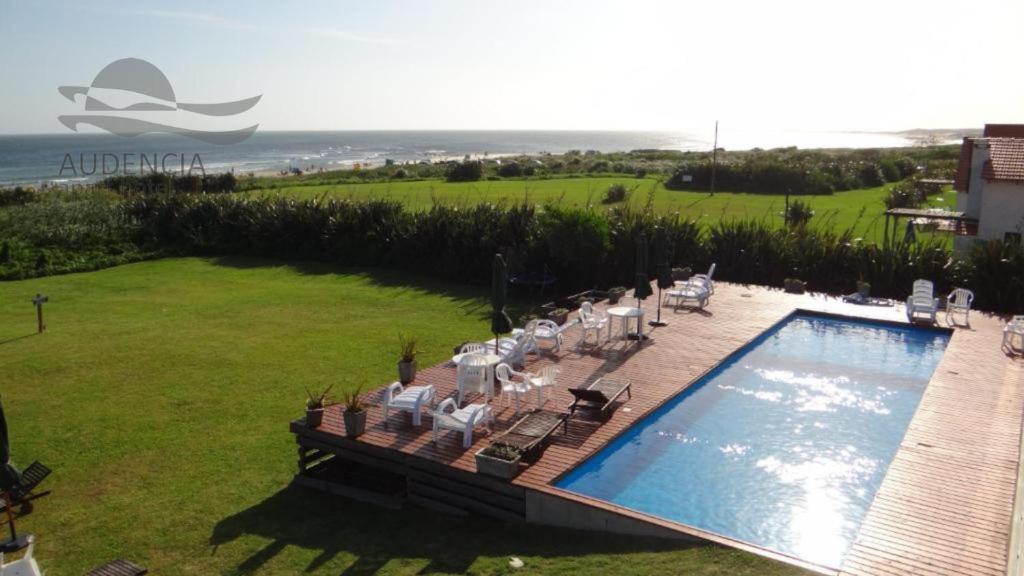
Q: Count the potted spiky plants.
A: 3